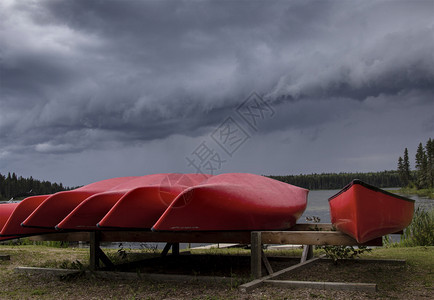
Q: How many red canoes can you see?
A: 7